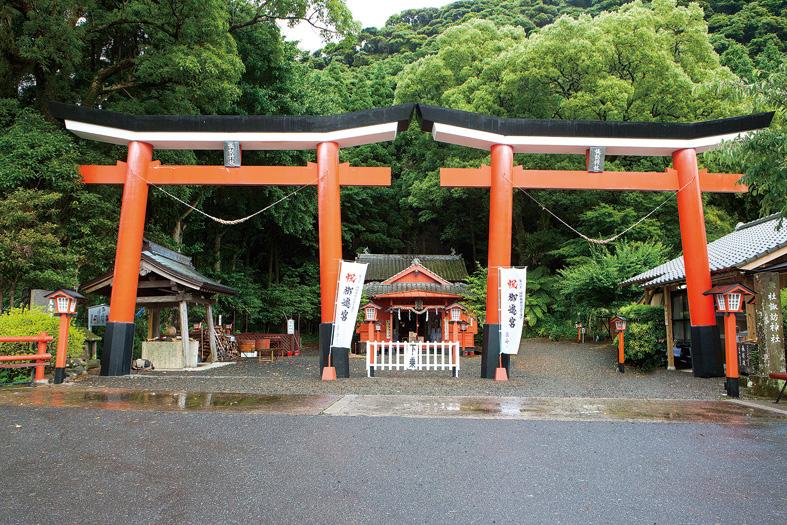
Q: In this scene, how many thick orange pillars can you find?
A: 4